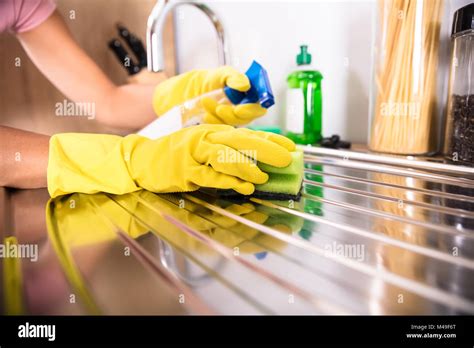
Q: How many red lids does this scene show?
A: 0